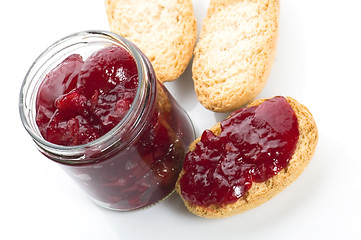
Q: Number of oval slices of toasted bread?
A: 3